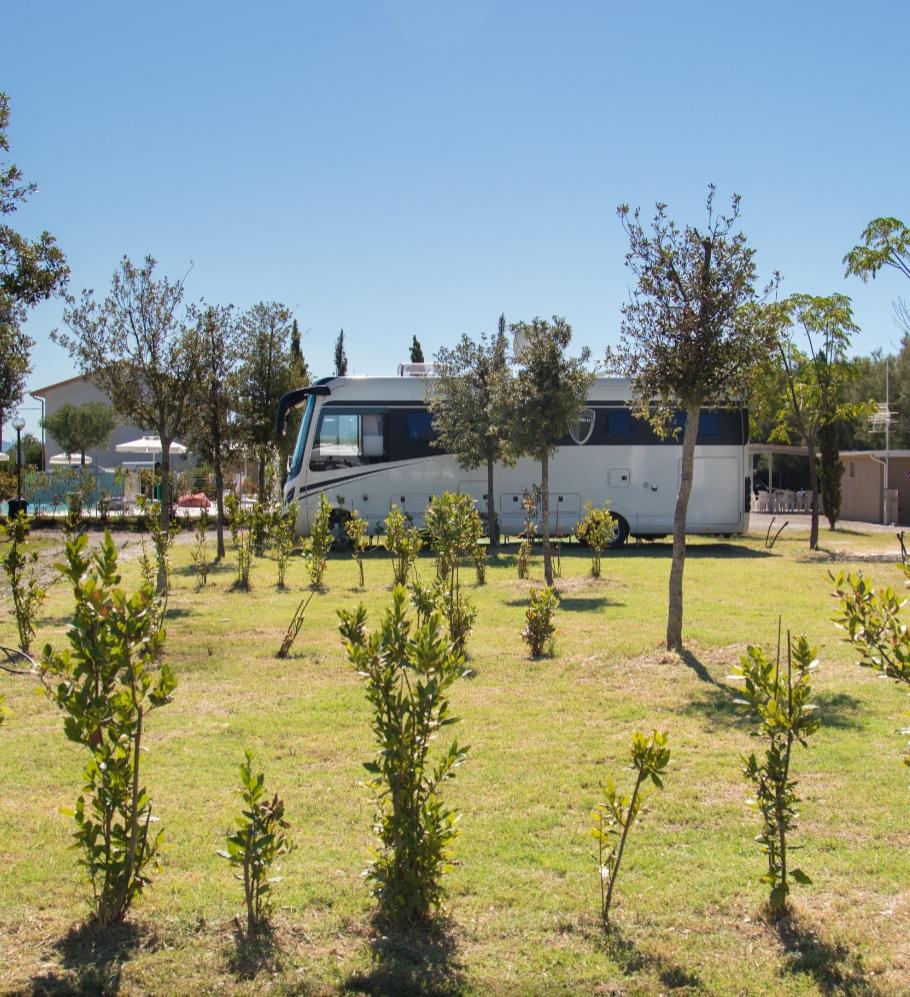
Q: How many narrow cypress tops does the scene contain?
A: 4